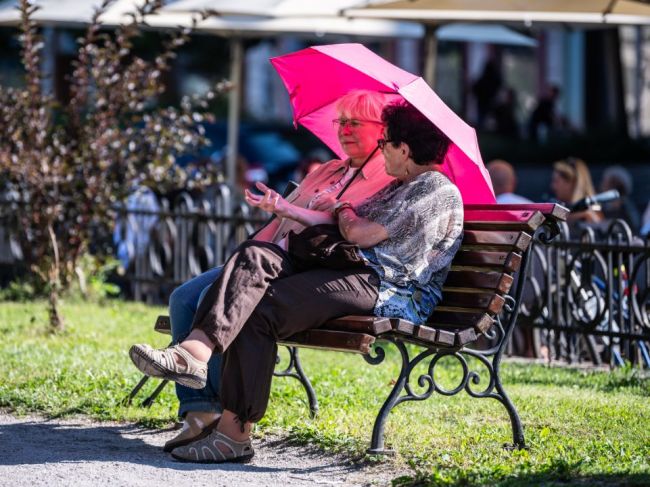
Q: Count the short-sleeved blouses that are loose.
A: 1